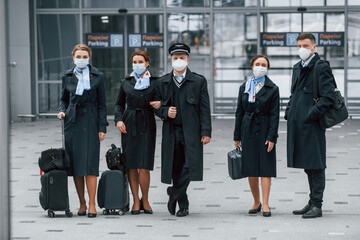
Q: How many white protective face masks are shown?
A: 5